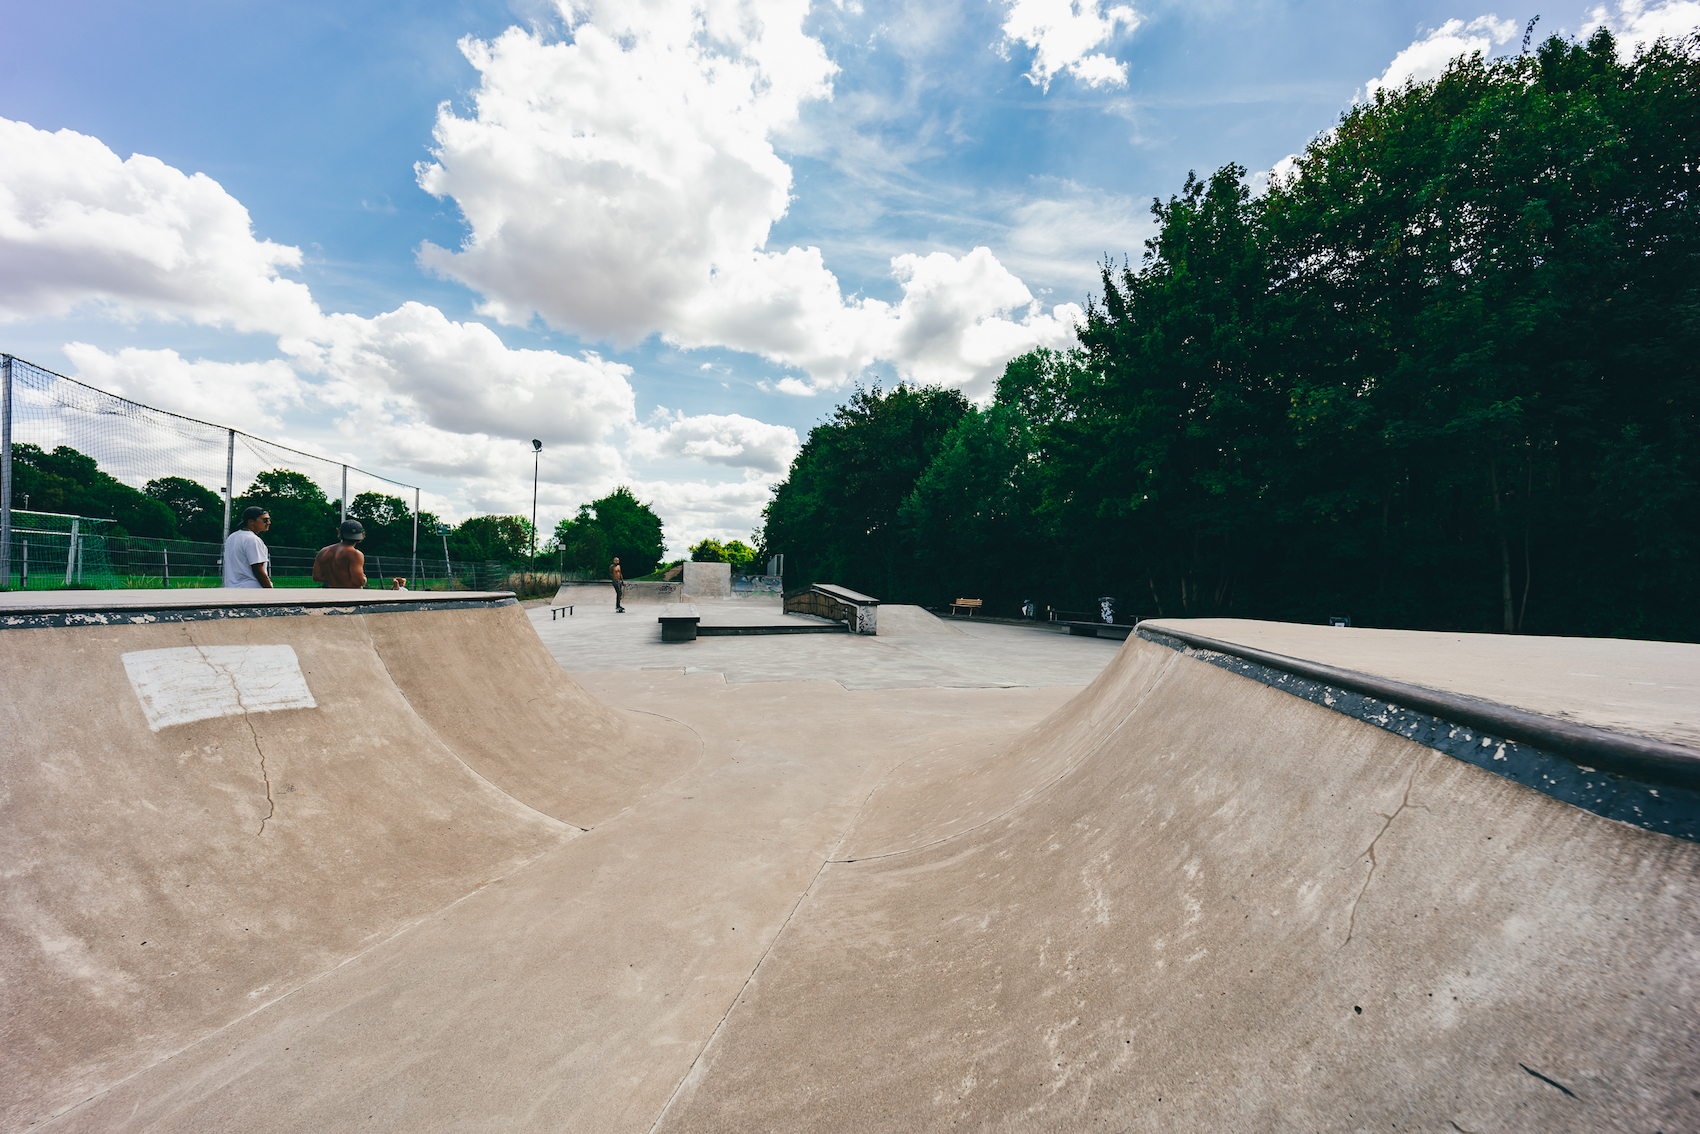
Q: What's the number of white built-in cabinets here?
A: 0